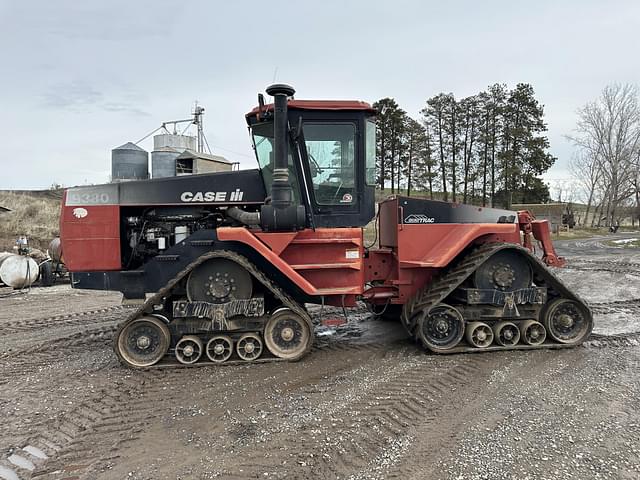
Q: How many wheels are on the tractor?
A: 12